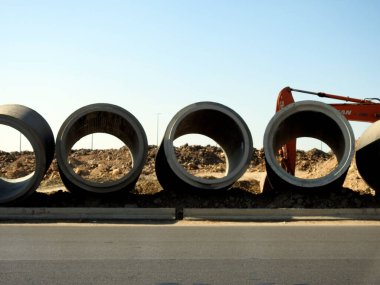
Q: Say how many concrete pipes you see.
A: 5